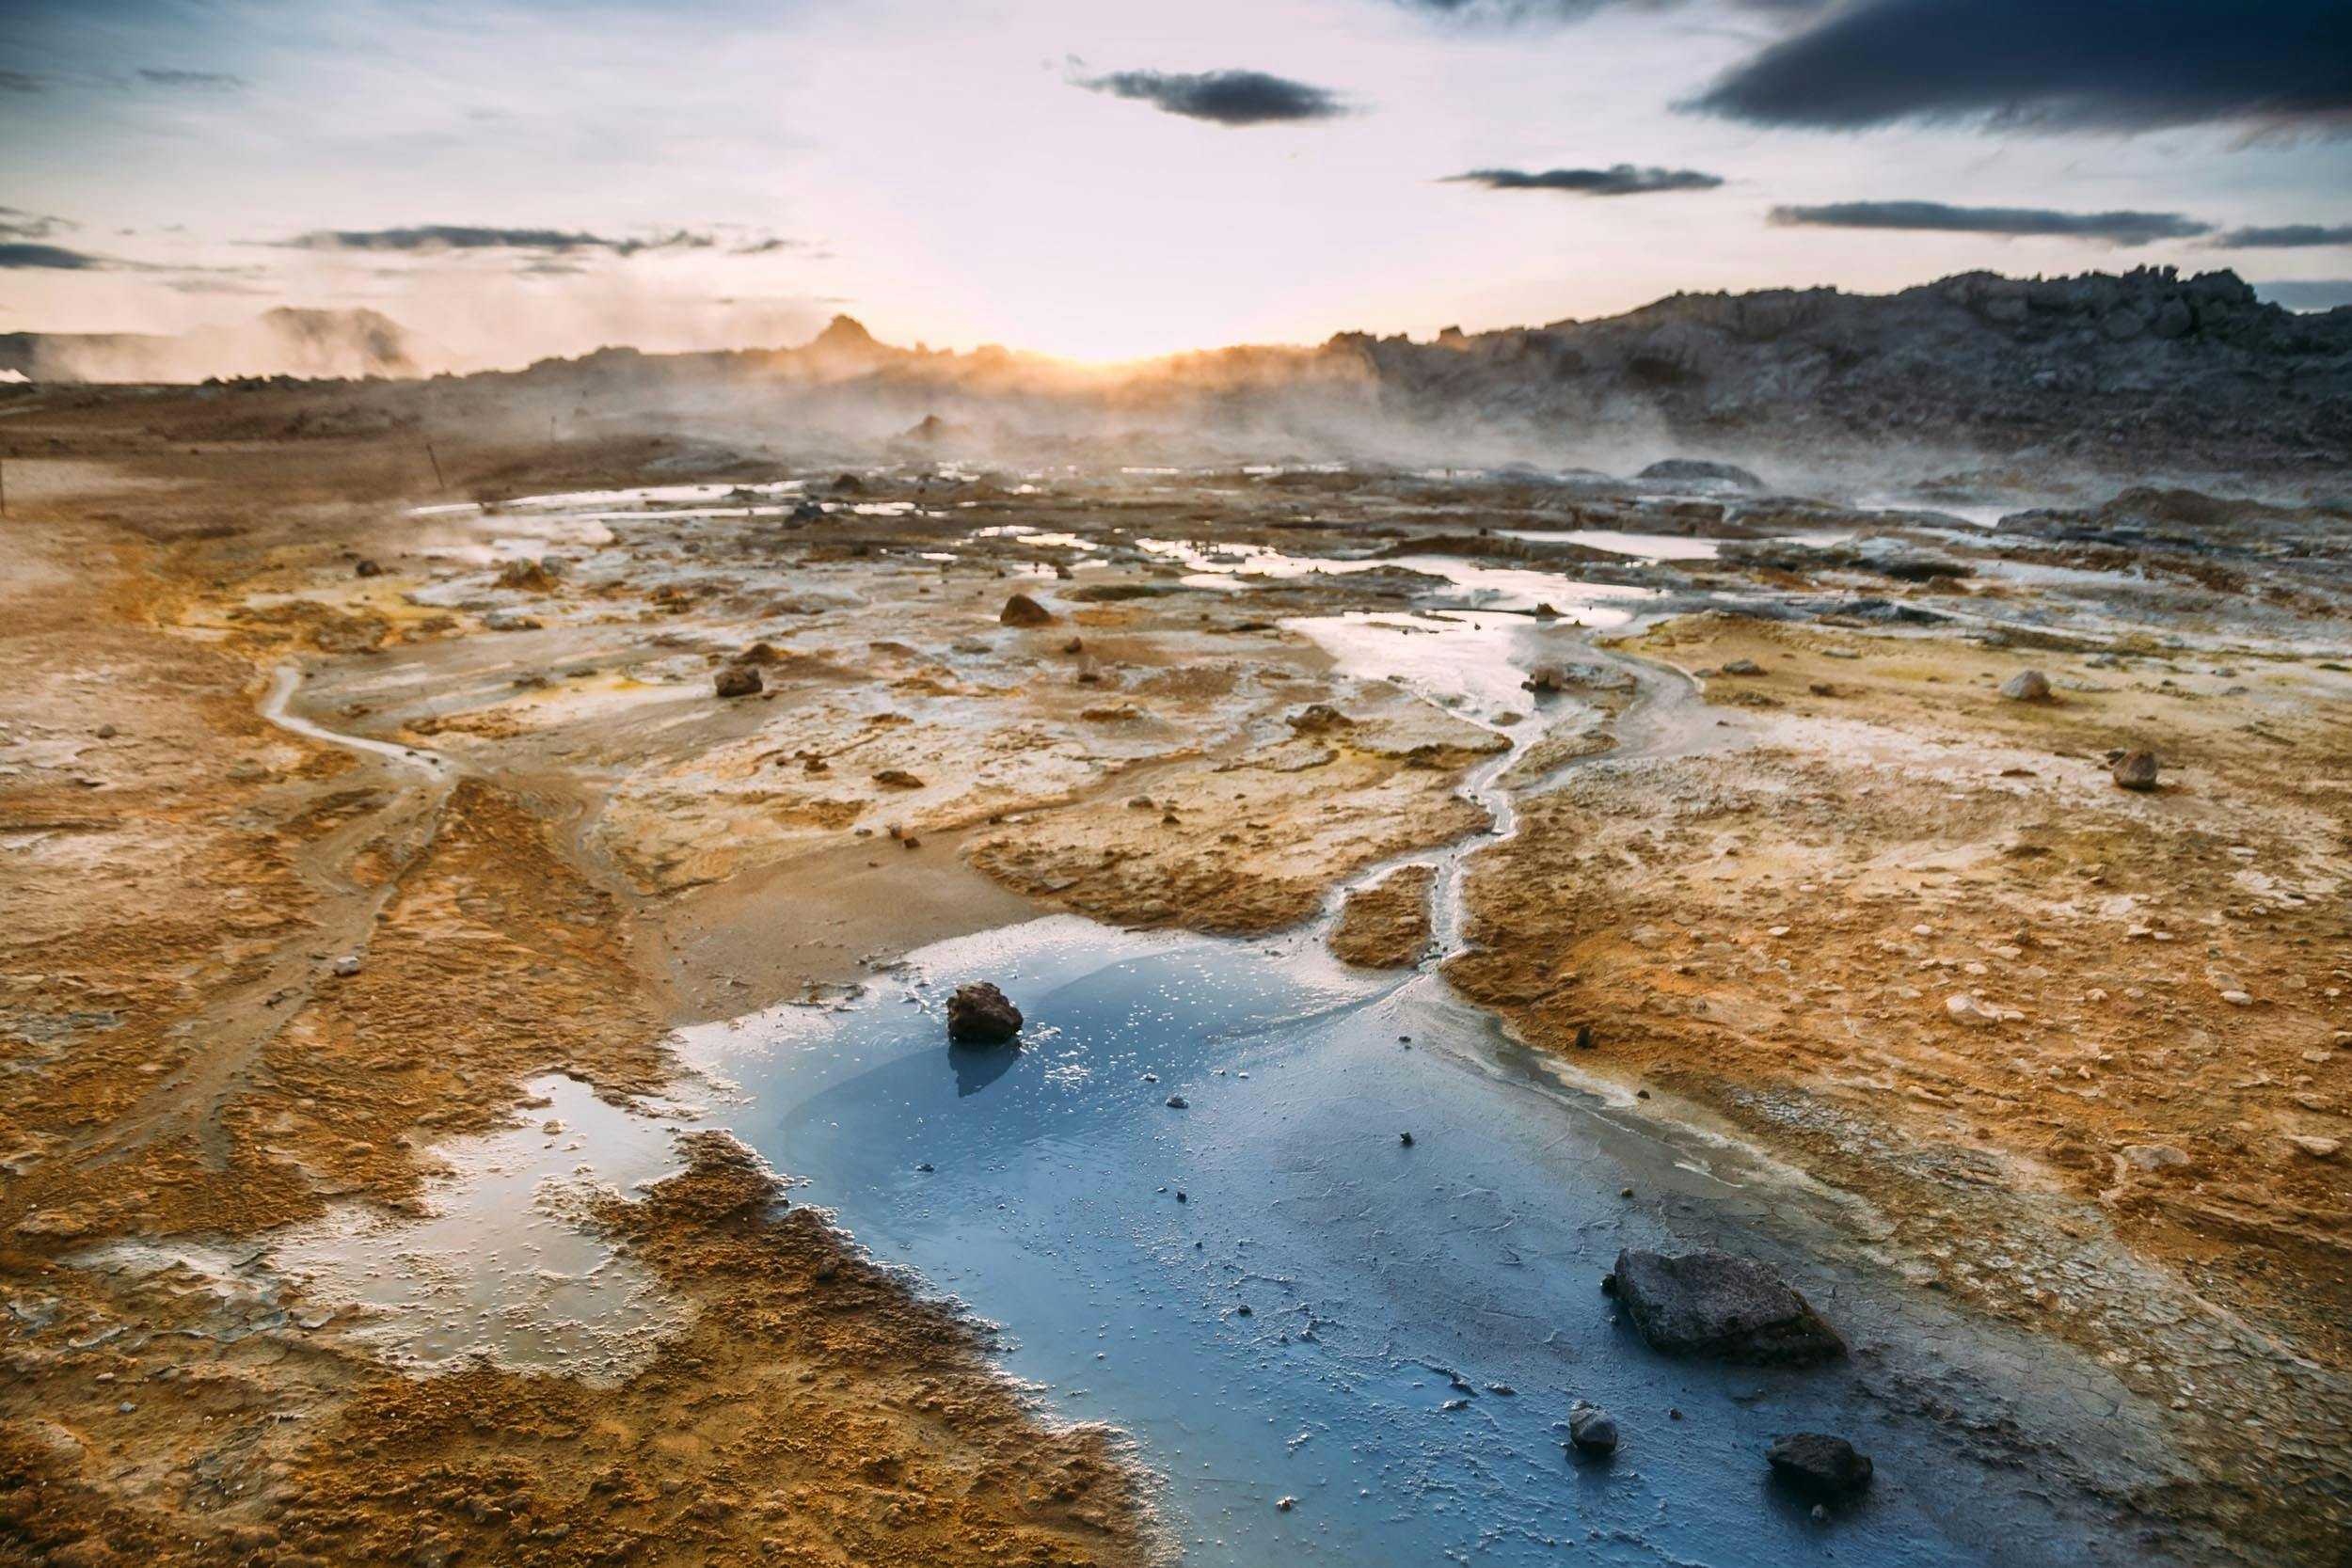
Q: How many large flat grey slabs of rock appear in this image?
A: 1